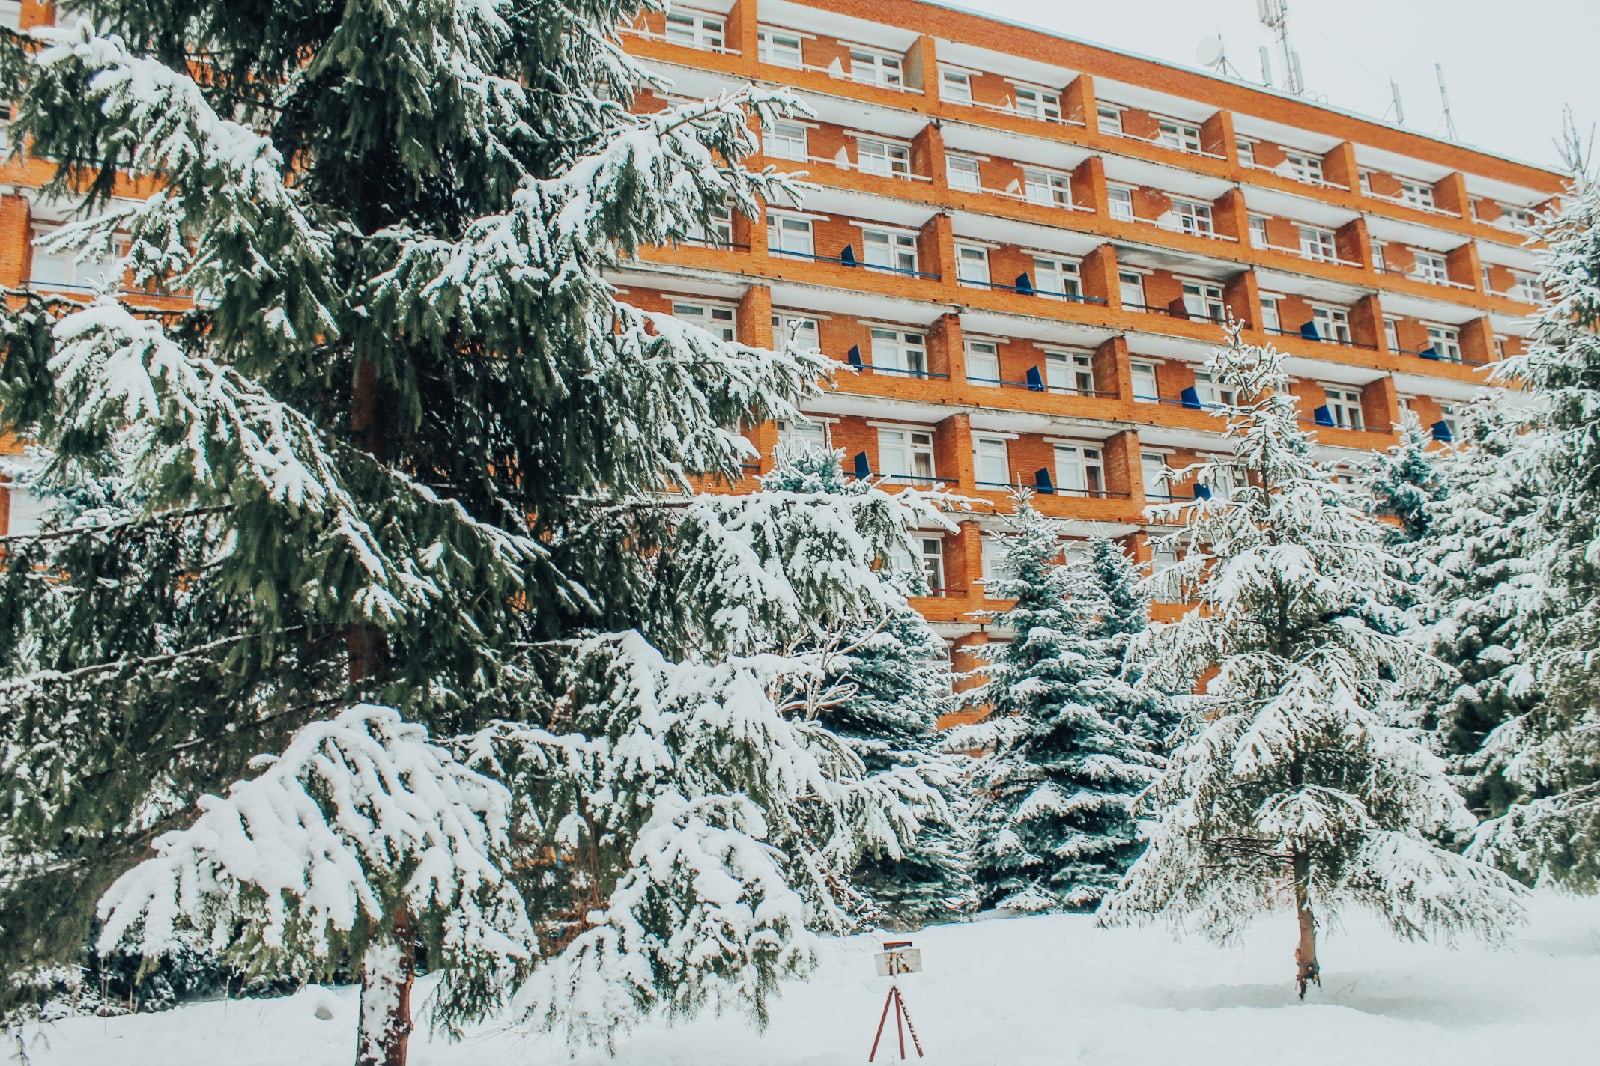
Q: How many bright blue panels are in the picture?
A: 12